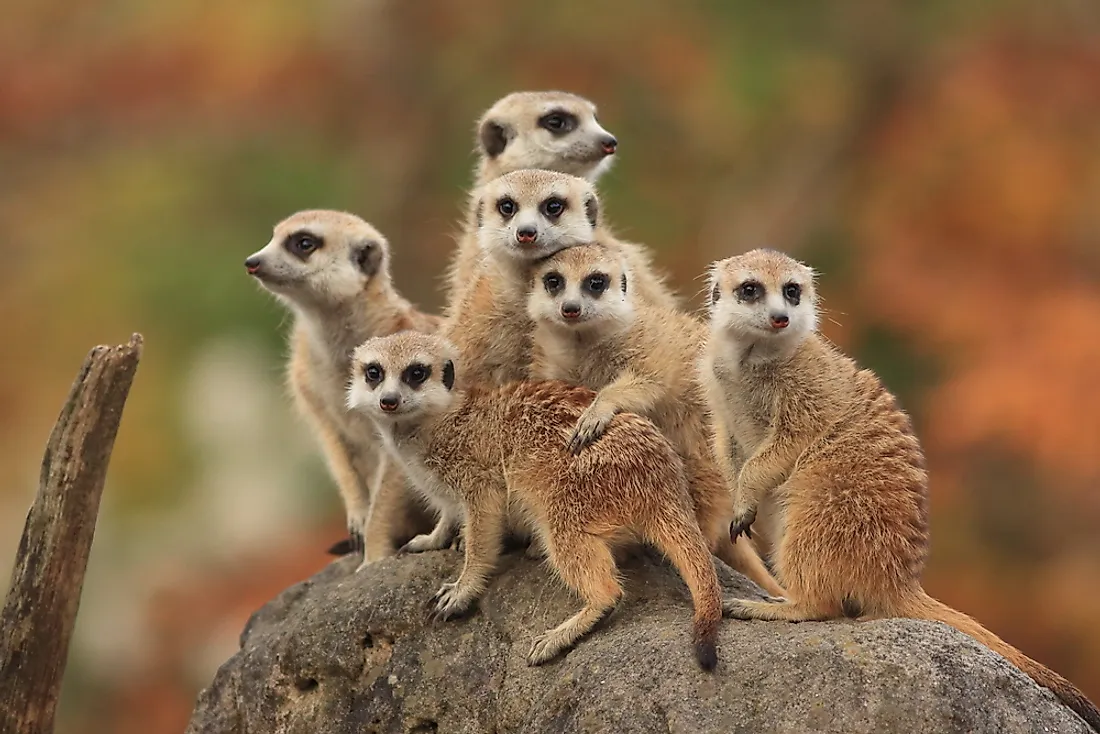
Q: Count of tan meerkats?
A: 6